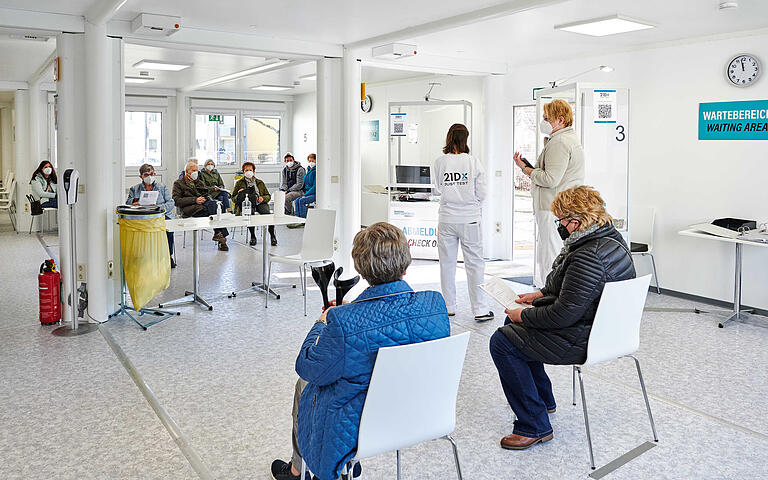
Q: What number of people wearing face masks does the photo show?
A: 9